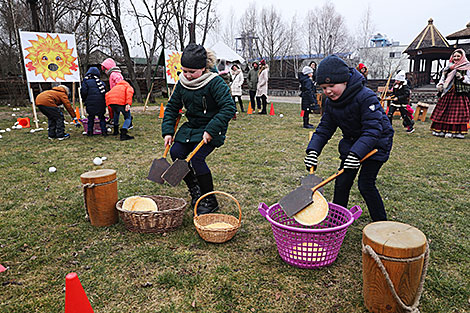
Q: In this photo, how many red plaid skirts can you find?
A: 1